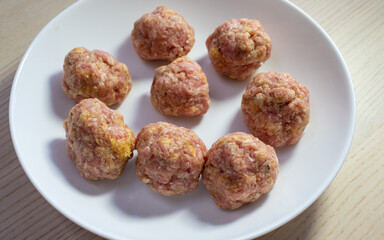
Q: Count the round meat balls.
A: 8